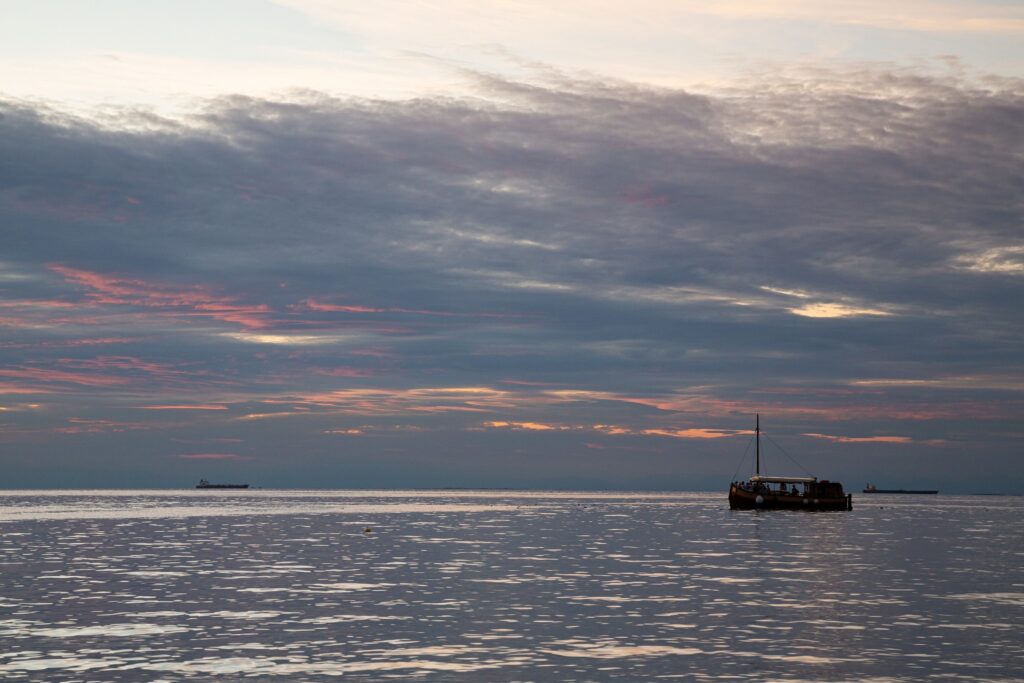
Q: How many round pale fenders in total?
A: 3